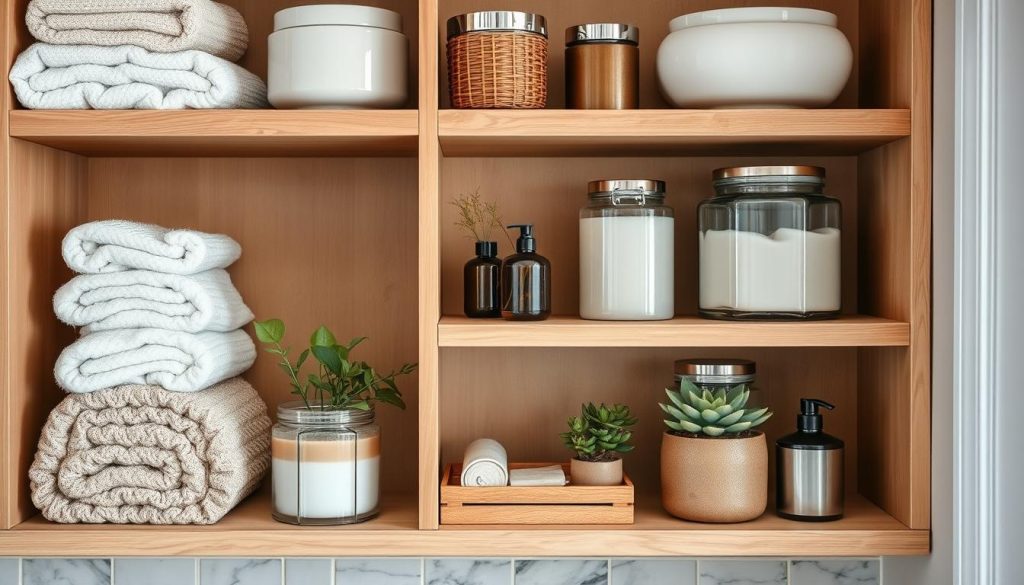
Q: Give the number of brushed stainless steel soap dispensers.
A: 1